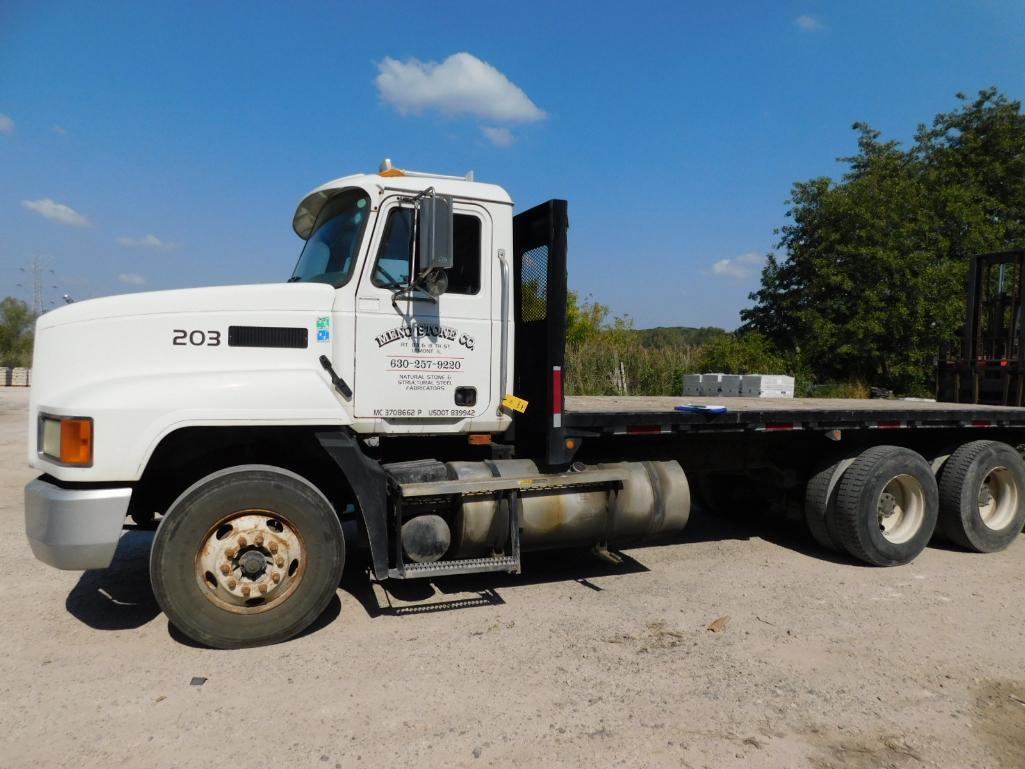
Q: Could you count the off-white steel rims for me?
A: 3